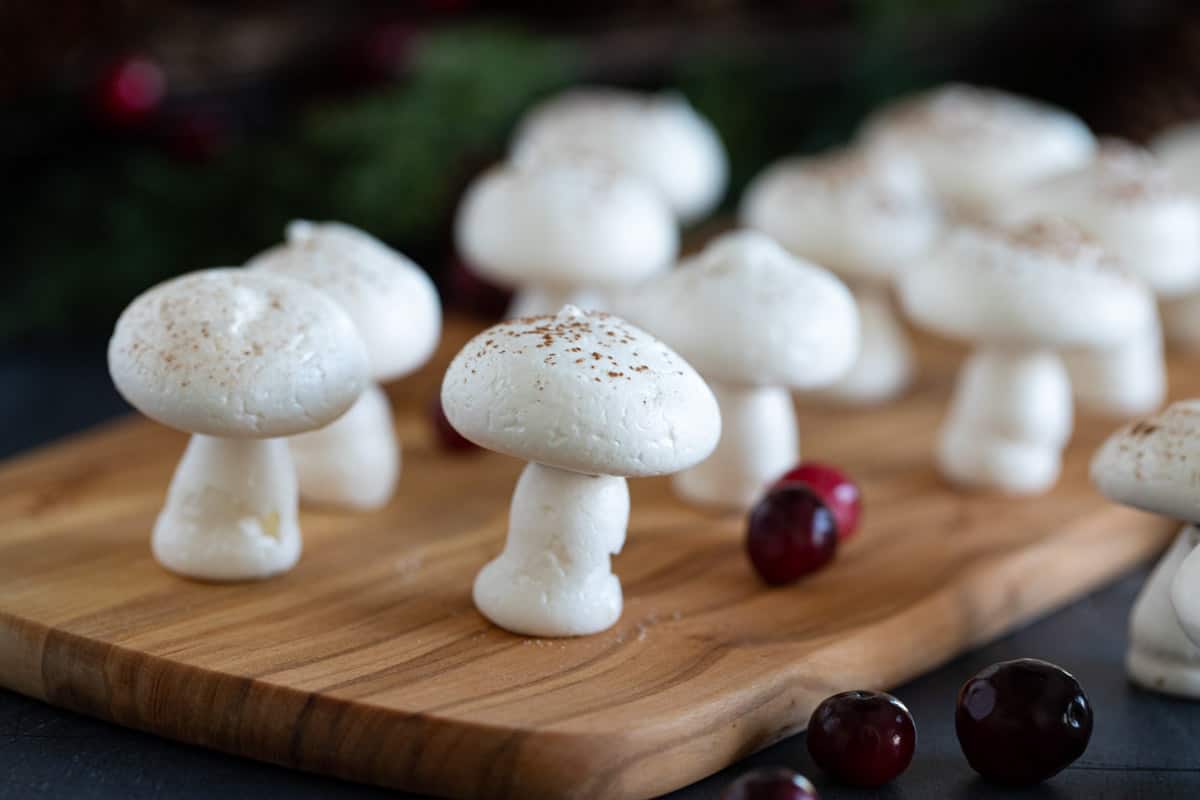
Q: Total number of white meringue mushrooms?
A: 12